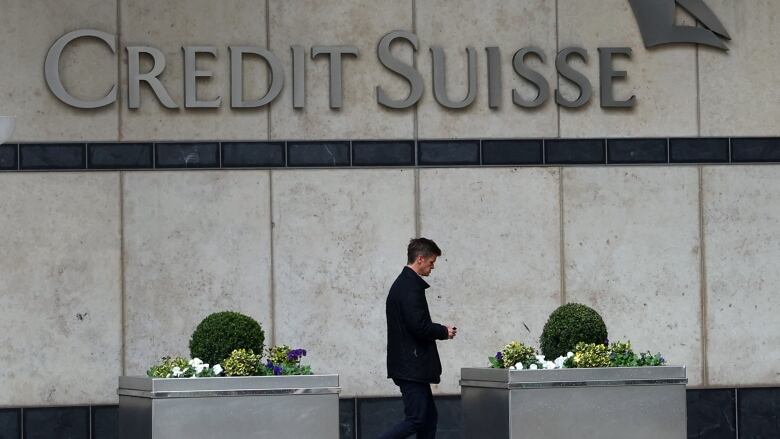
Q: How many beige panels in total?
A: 12